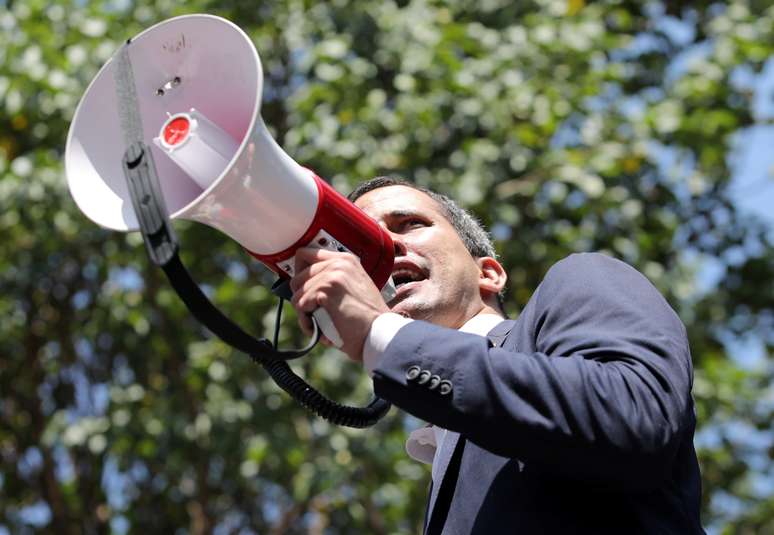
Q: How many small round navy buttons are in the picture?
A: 4